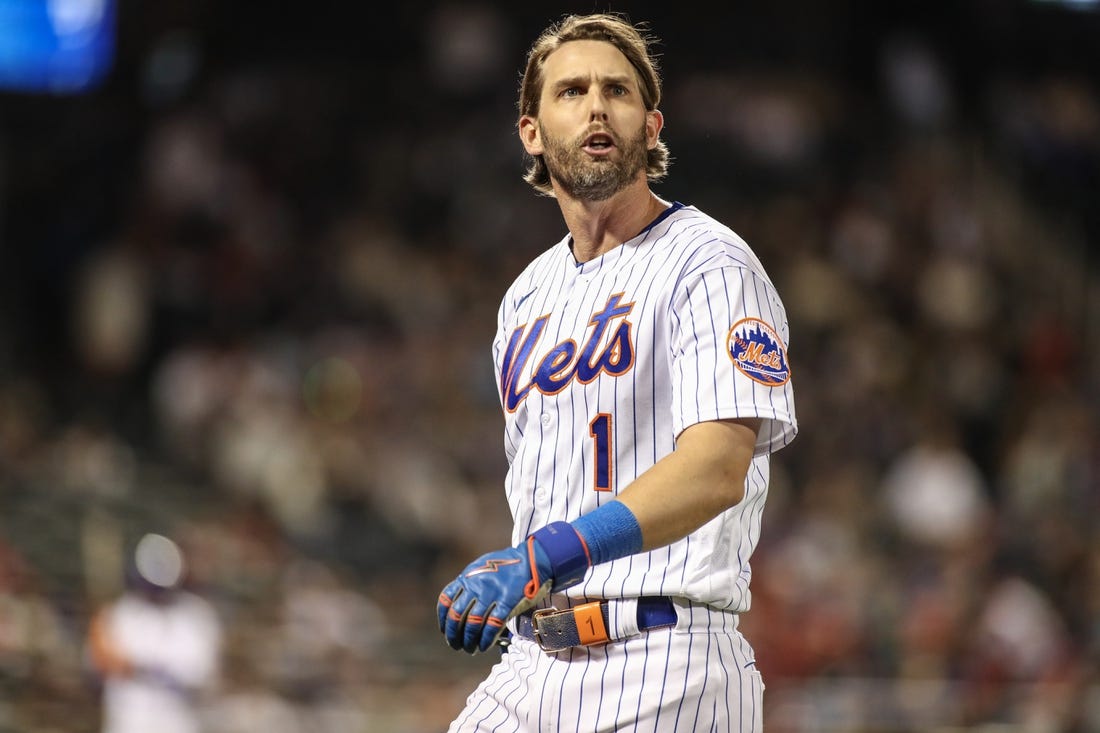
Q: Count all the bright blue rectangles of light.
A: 1